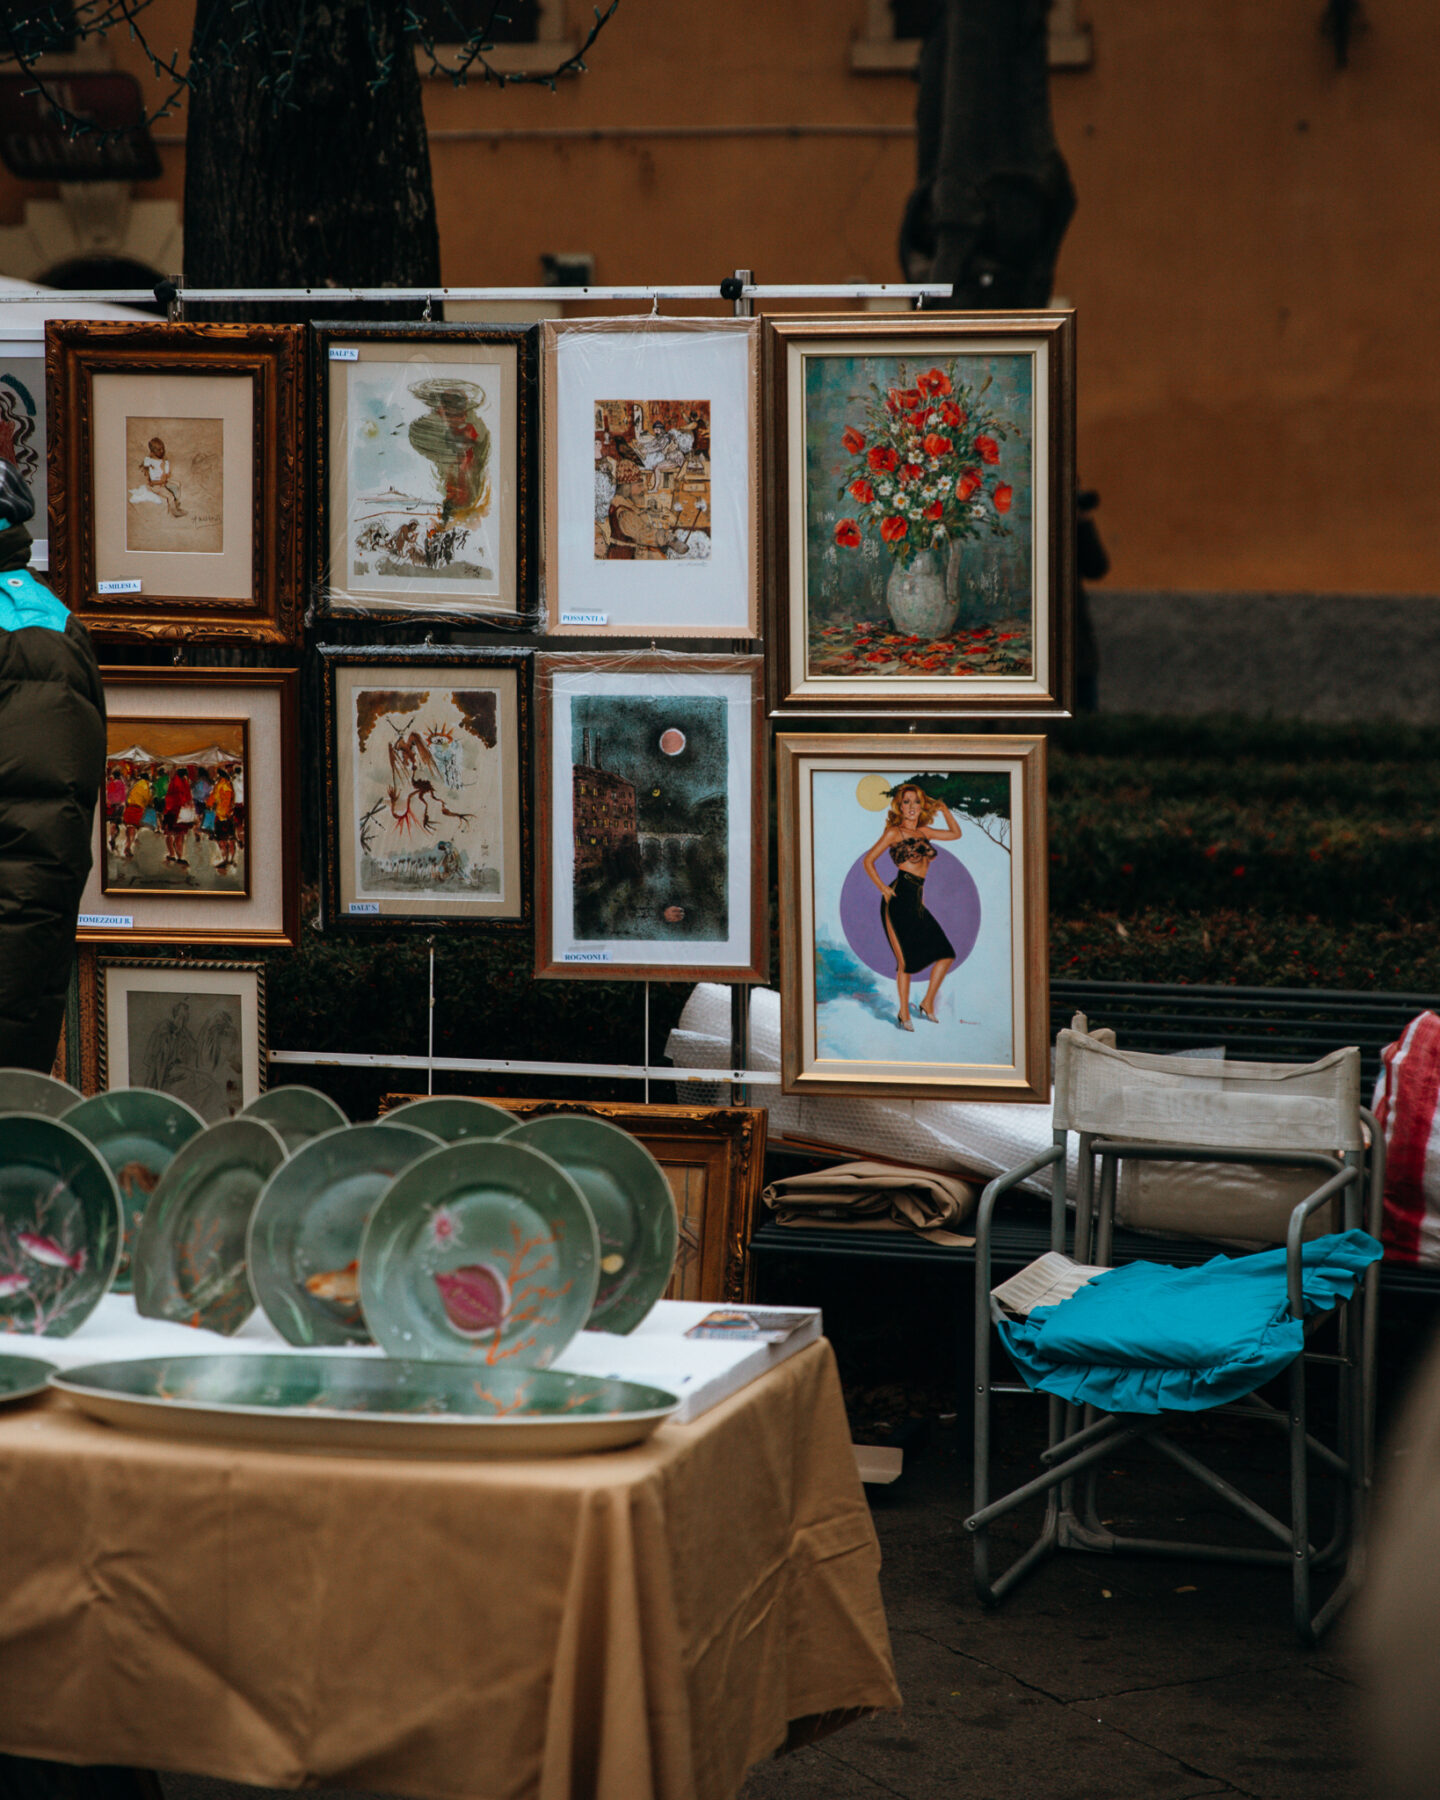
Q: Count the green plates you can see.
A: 11